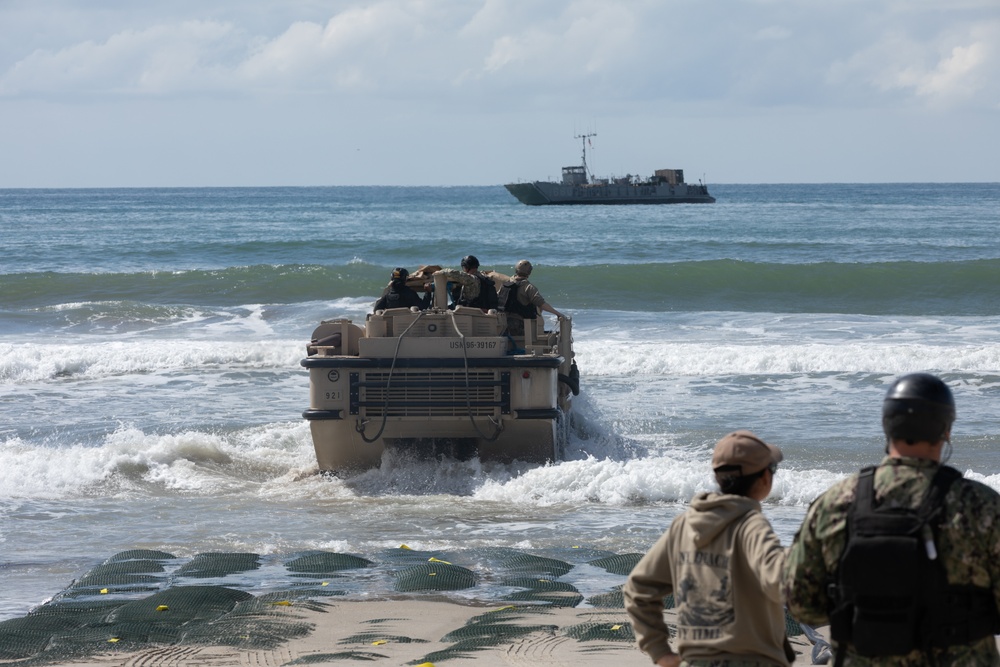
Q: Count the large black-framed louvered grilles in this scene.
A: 1